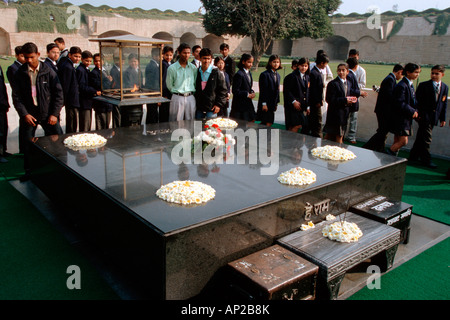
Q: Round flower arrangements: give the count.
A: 6